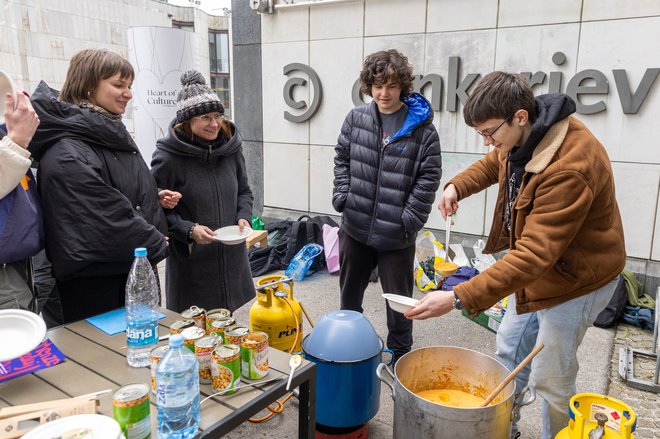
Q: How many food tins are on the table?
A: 11